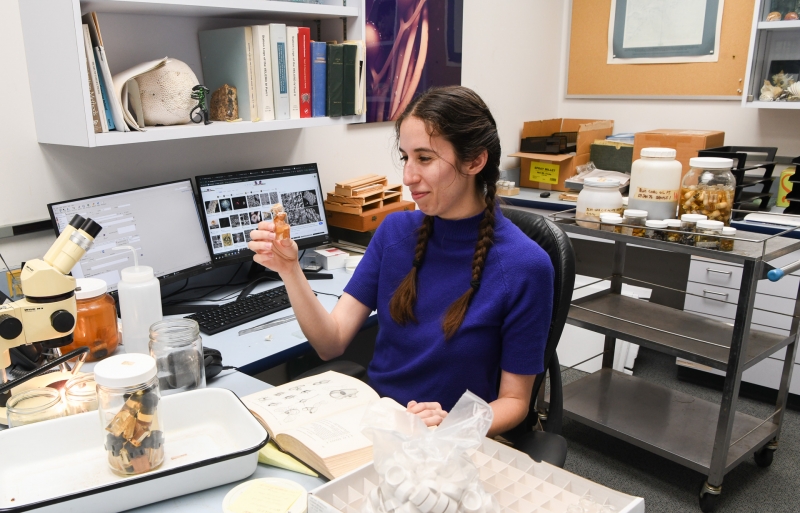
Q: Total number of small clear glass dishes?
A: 2